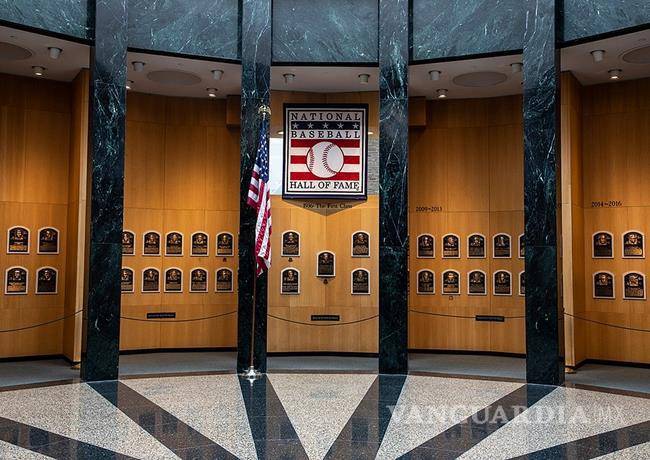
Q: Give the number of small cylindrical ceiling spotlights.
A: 13